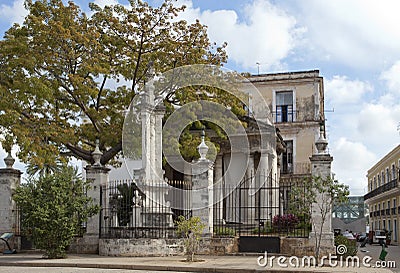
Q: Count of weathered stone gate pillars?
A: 4